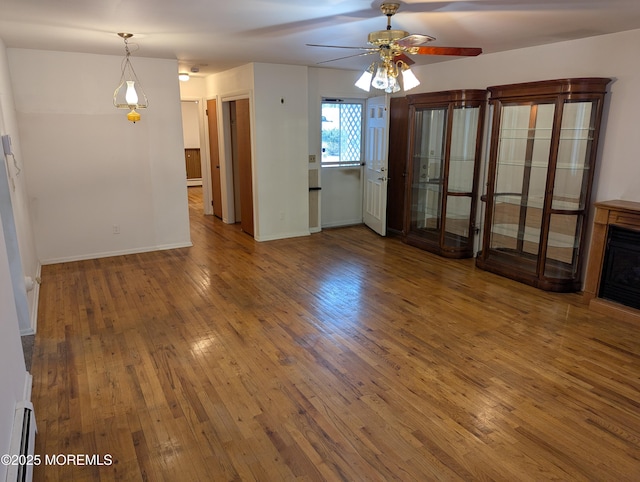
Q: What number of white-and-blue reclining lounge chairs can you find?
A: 0